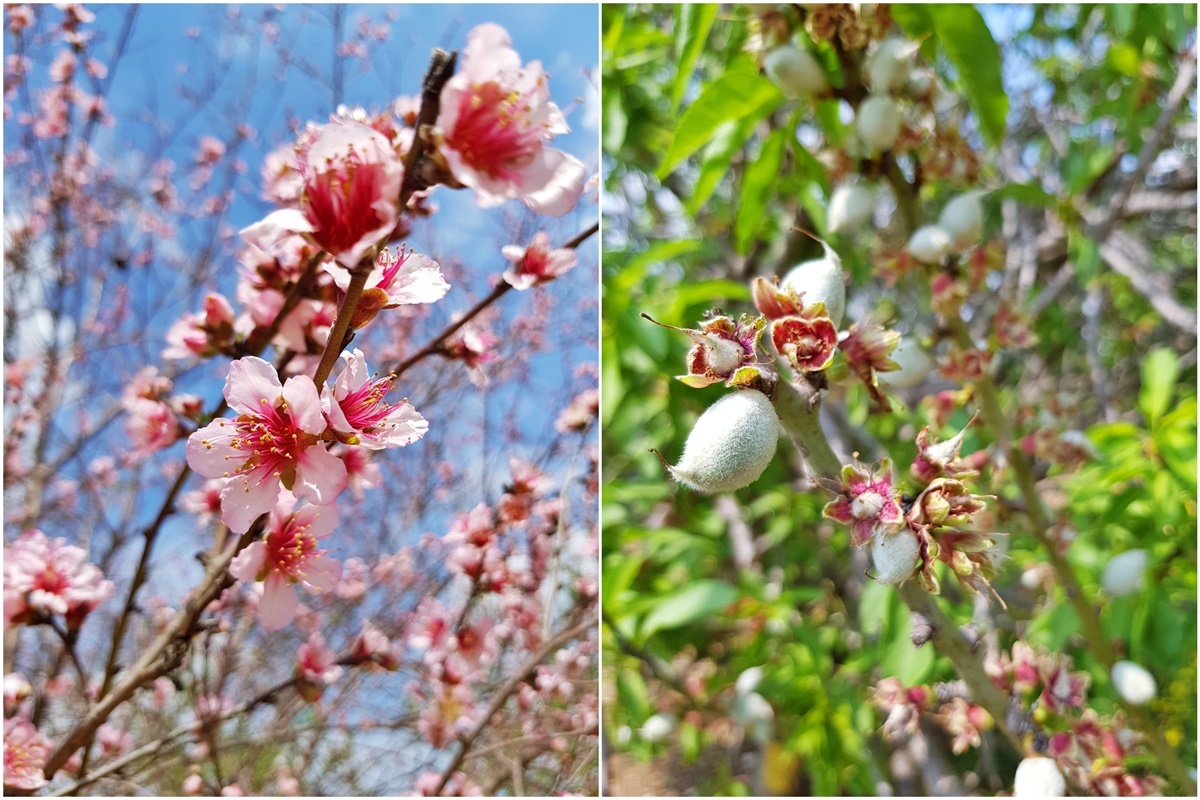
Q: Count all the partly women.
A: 0